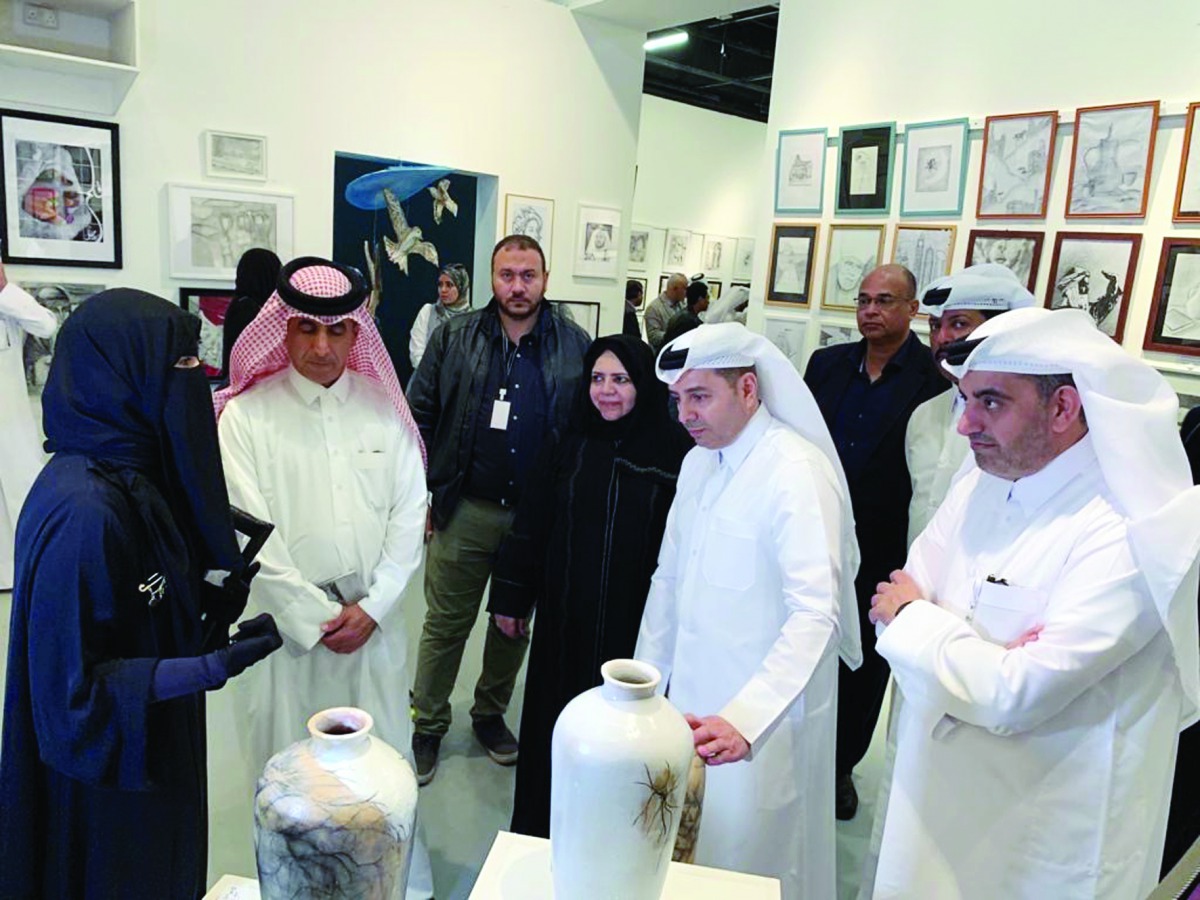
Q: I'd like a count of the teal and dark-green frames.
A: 3